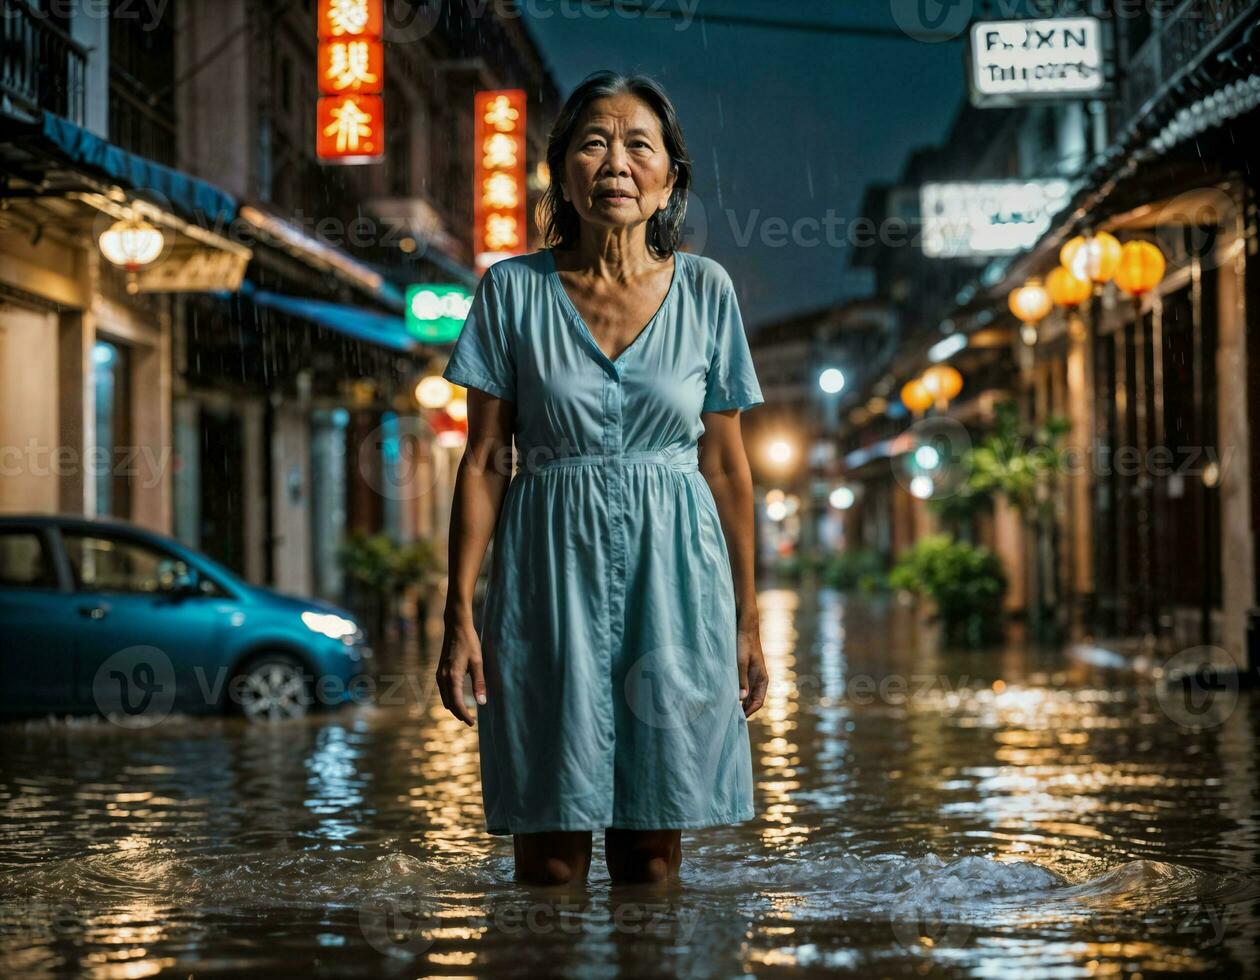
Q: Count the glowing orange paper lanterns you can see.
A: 6